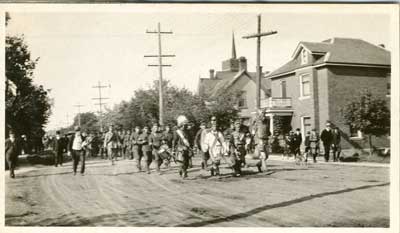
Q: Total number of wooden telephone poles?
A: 4